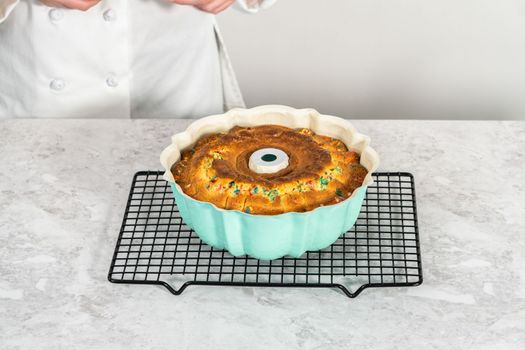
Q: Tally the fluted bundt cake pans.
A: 1